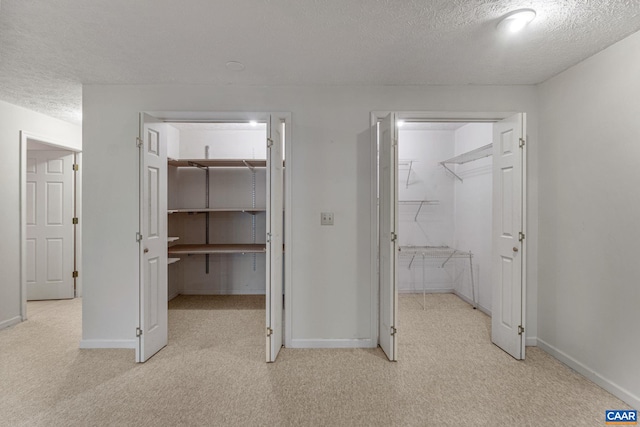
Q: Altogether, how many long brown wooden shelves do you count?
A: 3